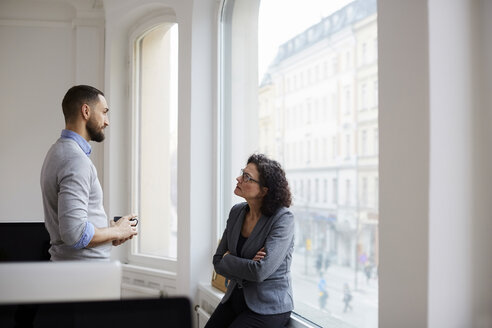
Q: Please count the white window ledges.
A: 2